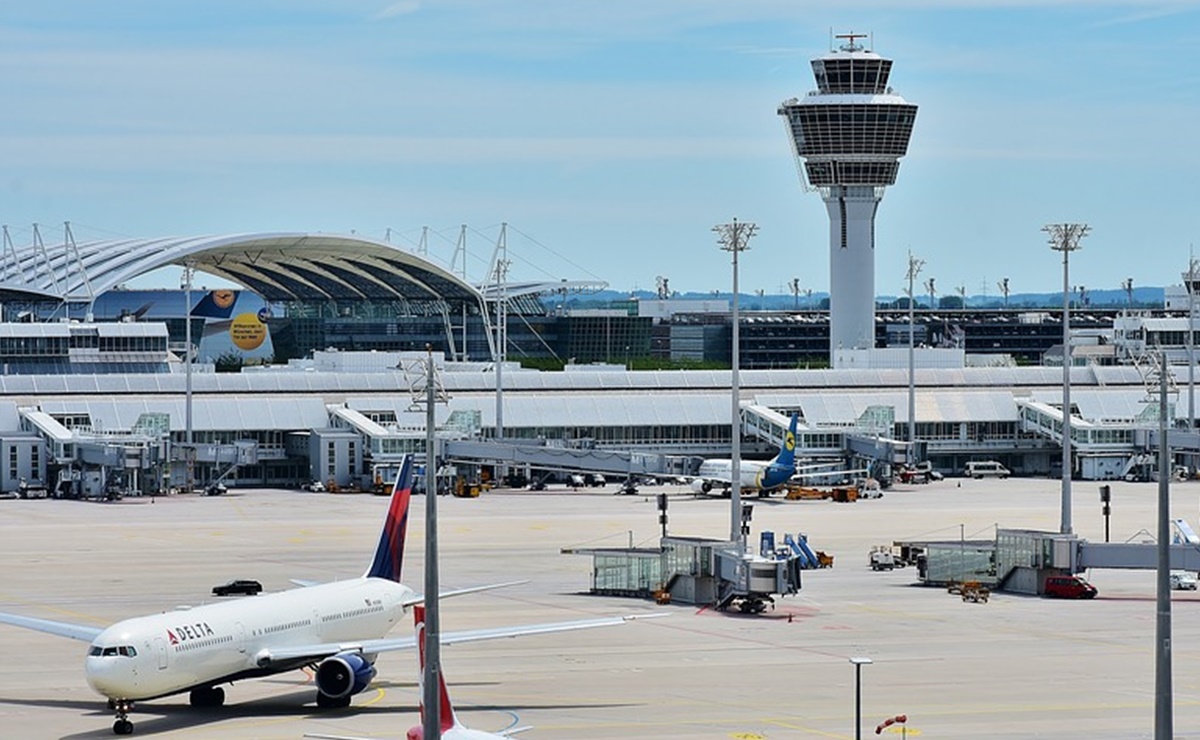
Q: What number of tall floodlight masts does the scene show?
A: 8